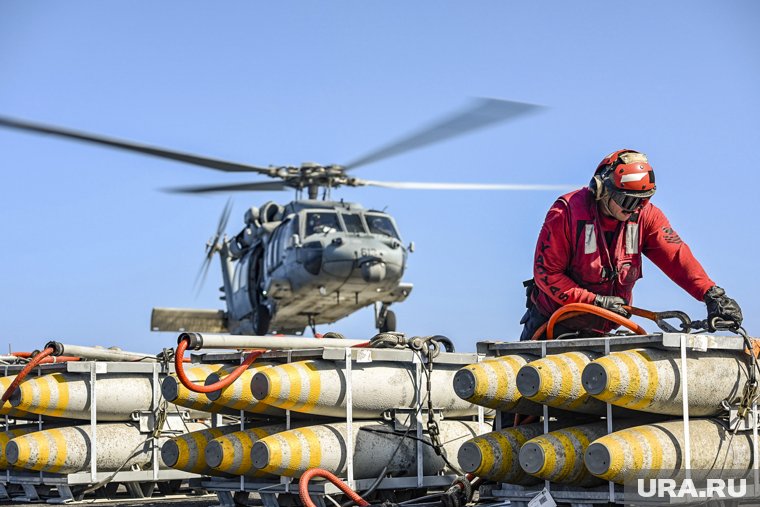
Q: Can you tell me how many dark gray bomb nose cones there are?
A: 14